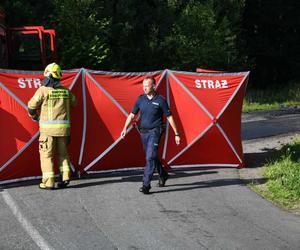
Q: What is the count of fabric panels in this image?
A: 3